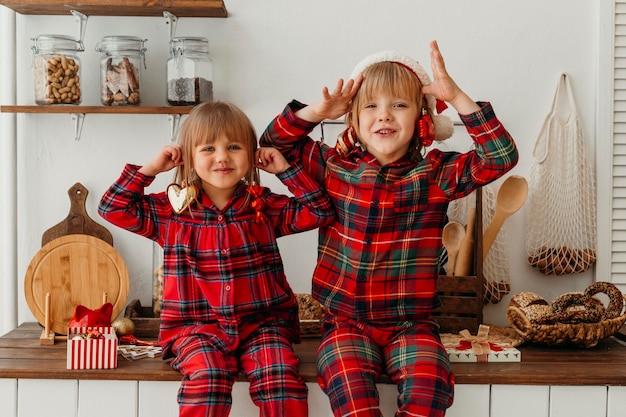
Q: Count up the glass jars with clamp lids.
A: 3